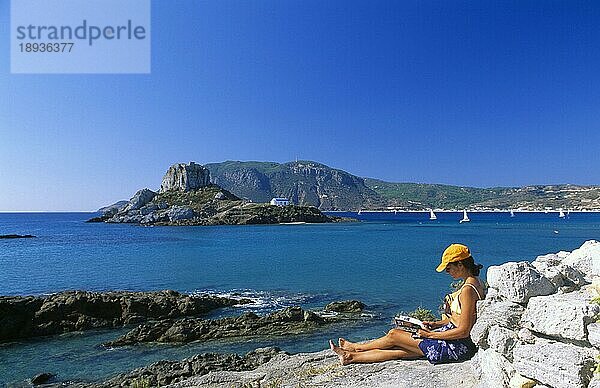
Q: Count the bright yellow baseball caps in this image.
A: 1